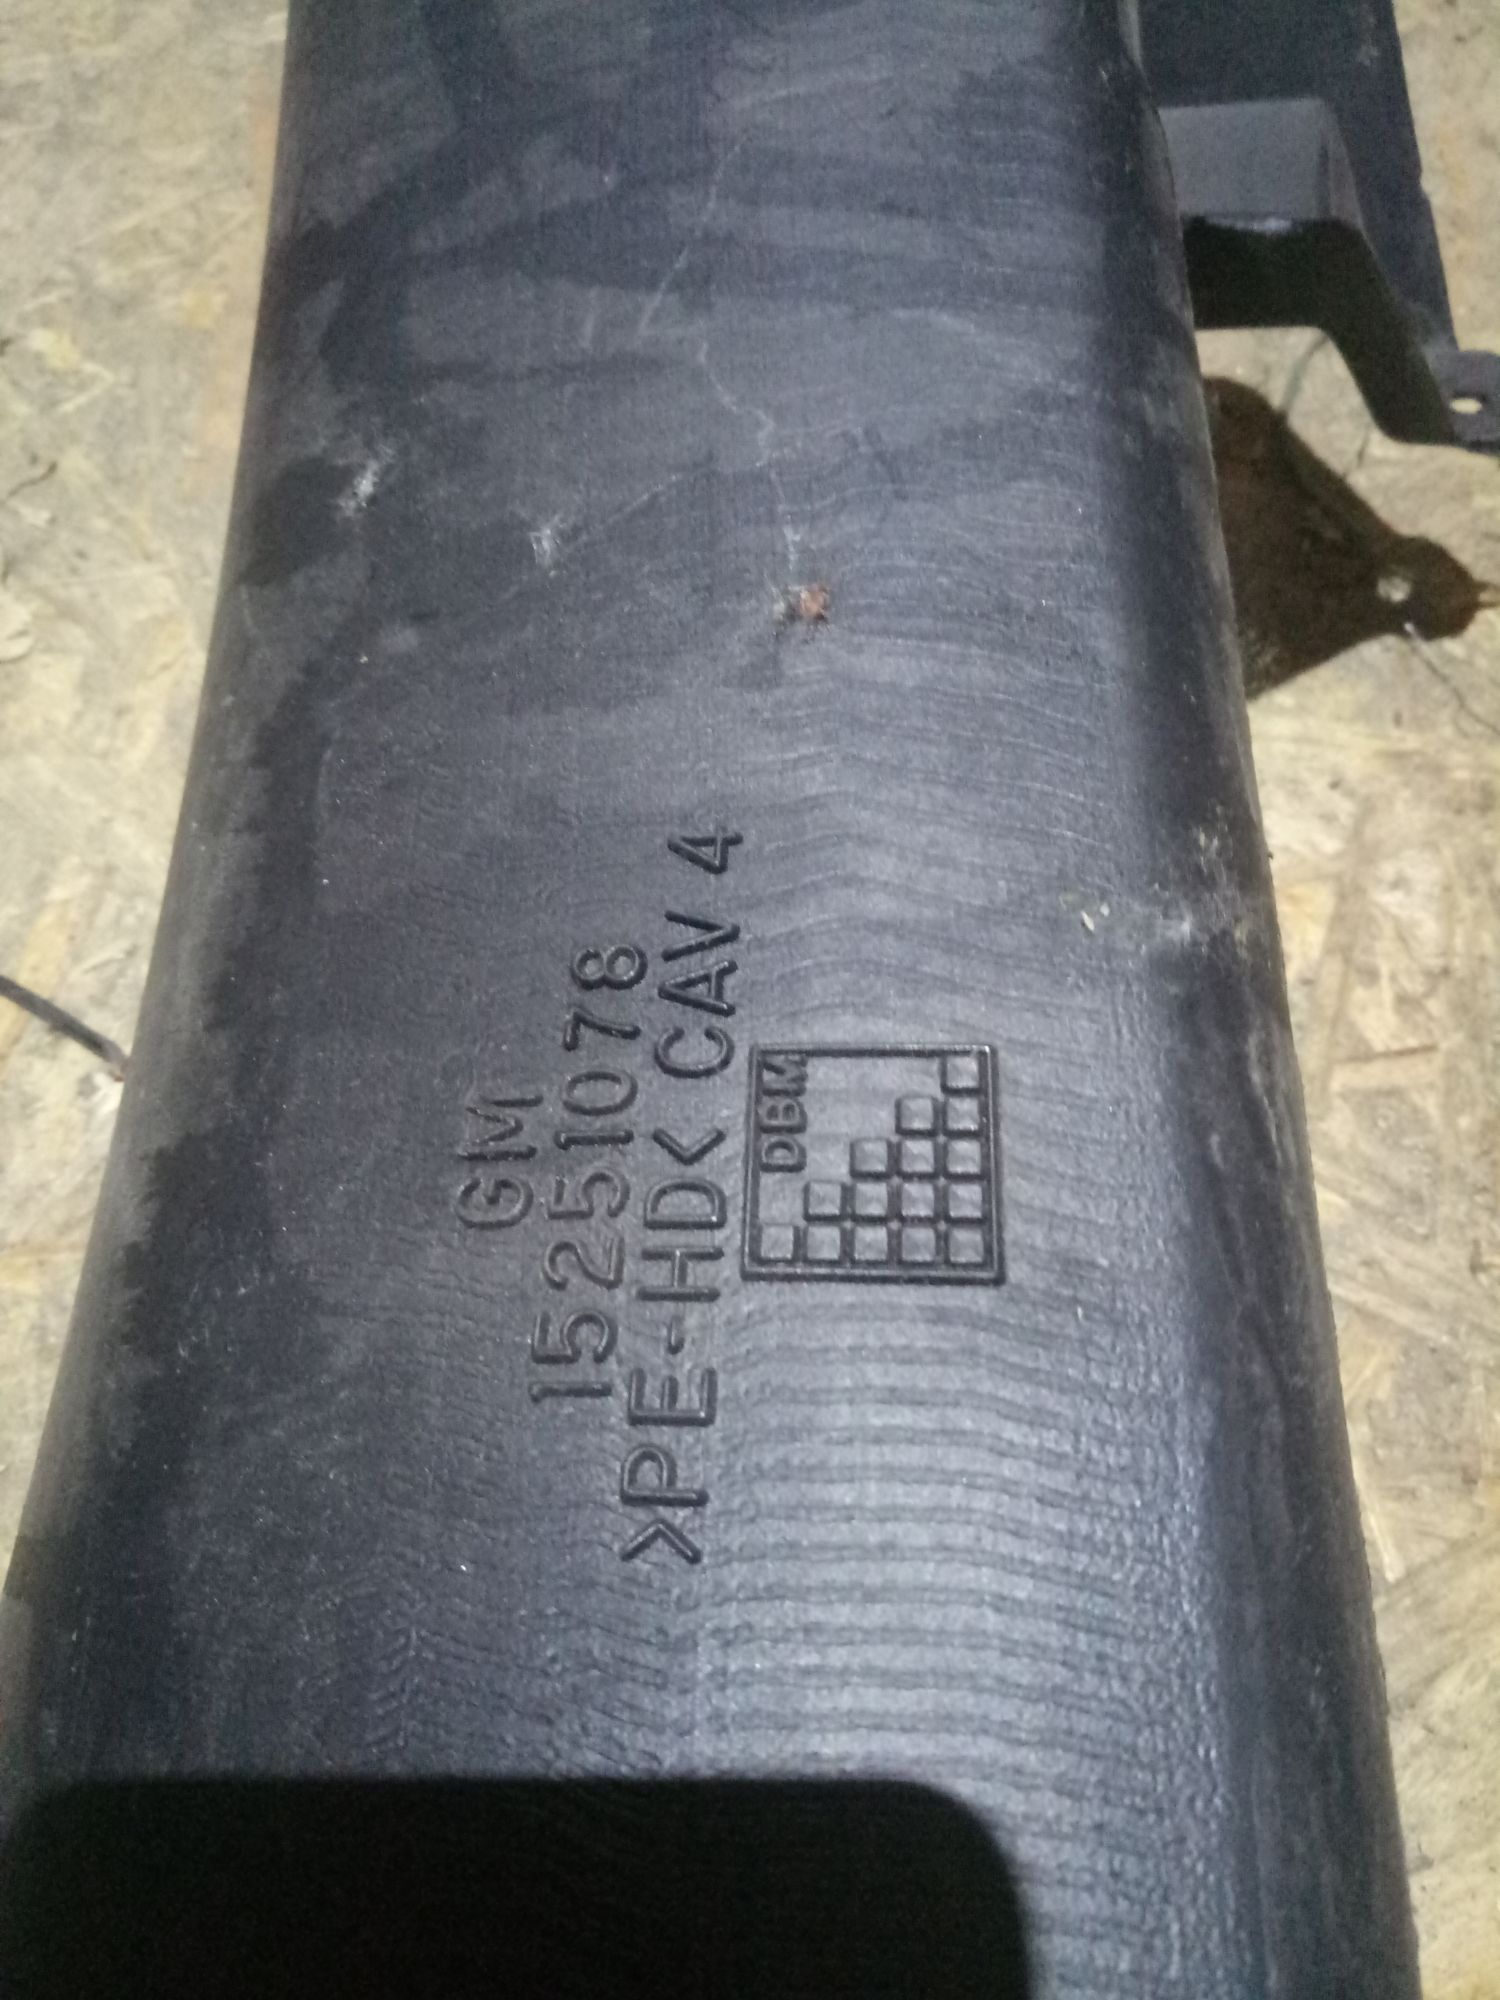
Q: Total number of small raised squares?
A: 15